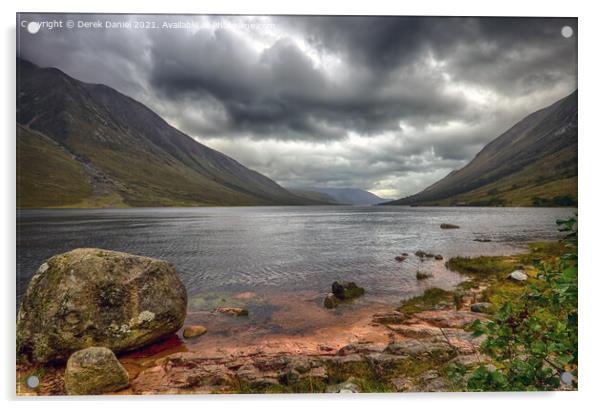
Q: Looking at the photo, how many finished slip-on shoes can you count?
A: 0